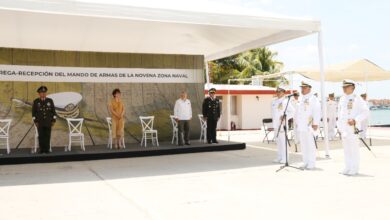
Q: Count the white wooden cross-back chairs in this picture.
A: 7